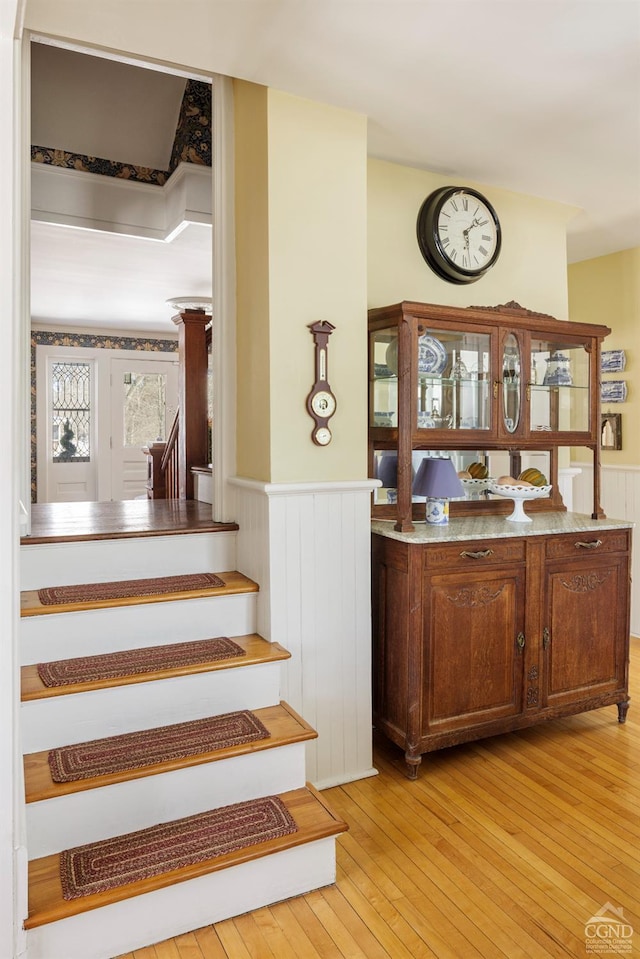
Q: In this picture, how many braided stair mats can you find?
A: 4